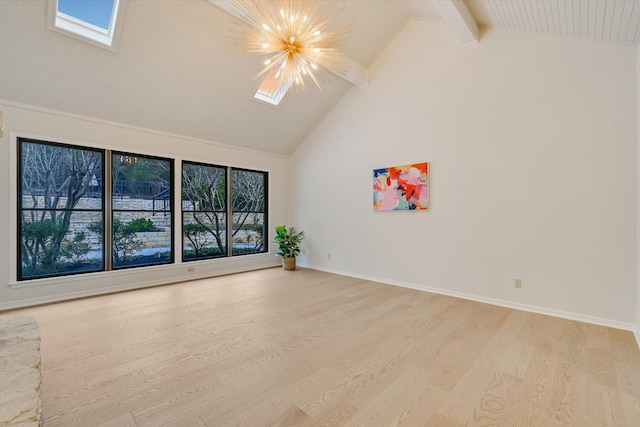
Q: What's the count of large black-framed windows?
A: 4